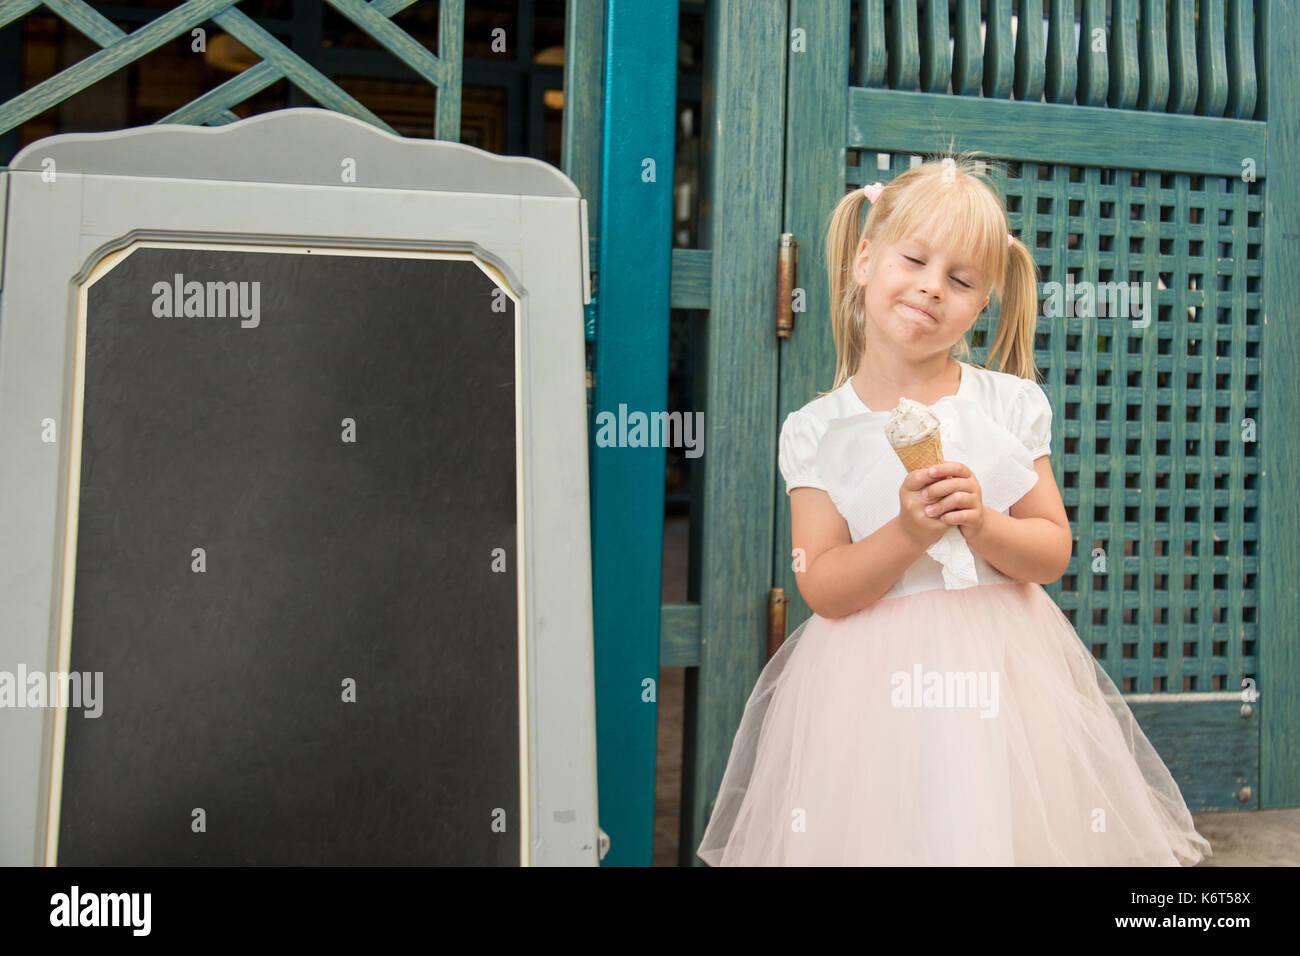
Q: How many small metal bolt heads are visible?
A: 2